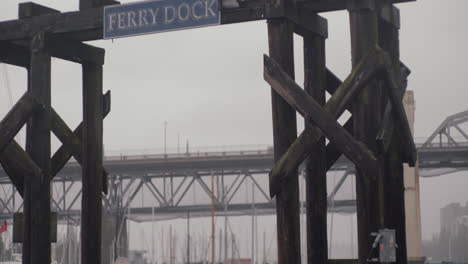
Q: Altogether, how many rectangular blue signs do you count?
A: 1